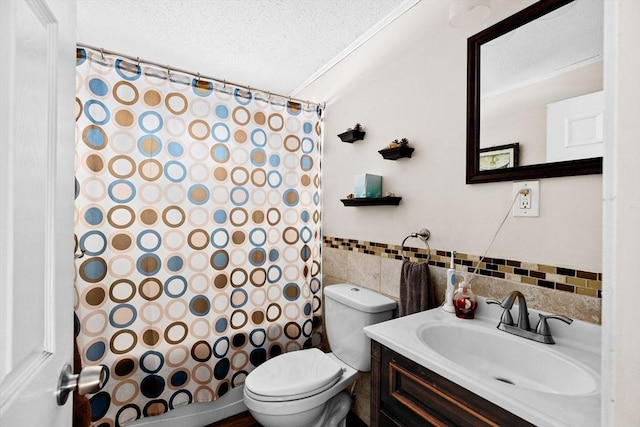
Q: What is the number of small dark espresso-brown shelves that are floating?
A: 3